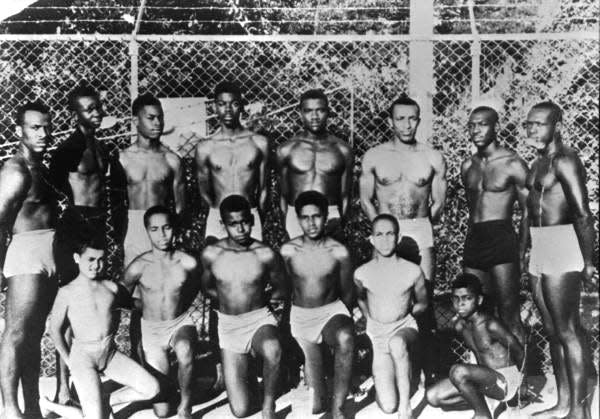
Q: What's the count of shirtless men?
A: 14